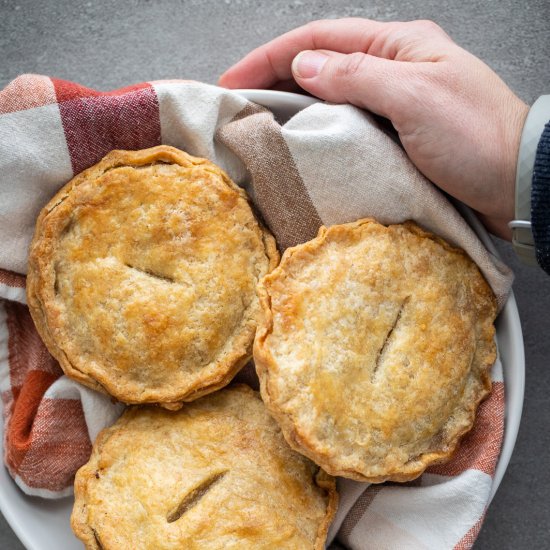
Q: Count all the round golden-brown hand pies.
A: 3